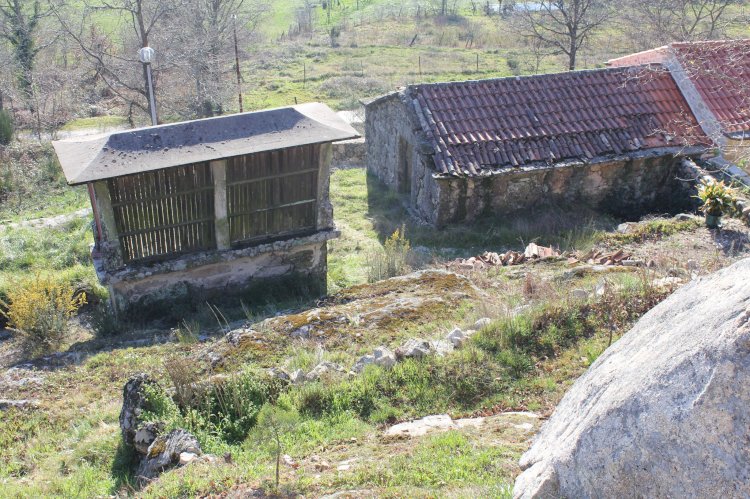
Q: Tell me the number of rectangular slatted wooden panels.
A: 2